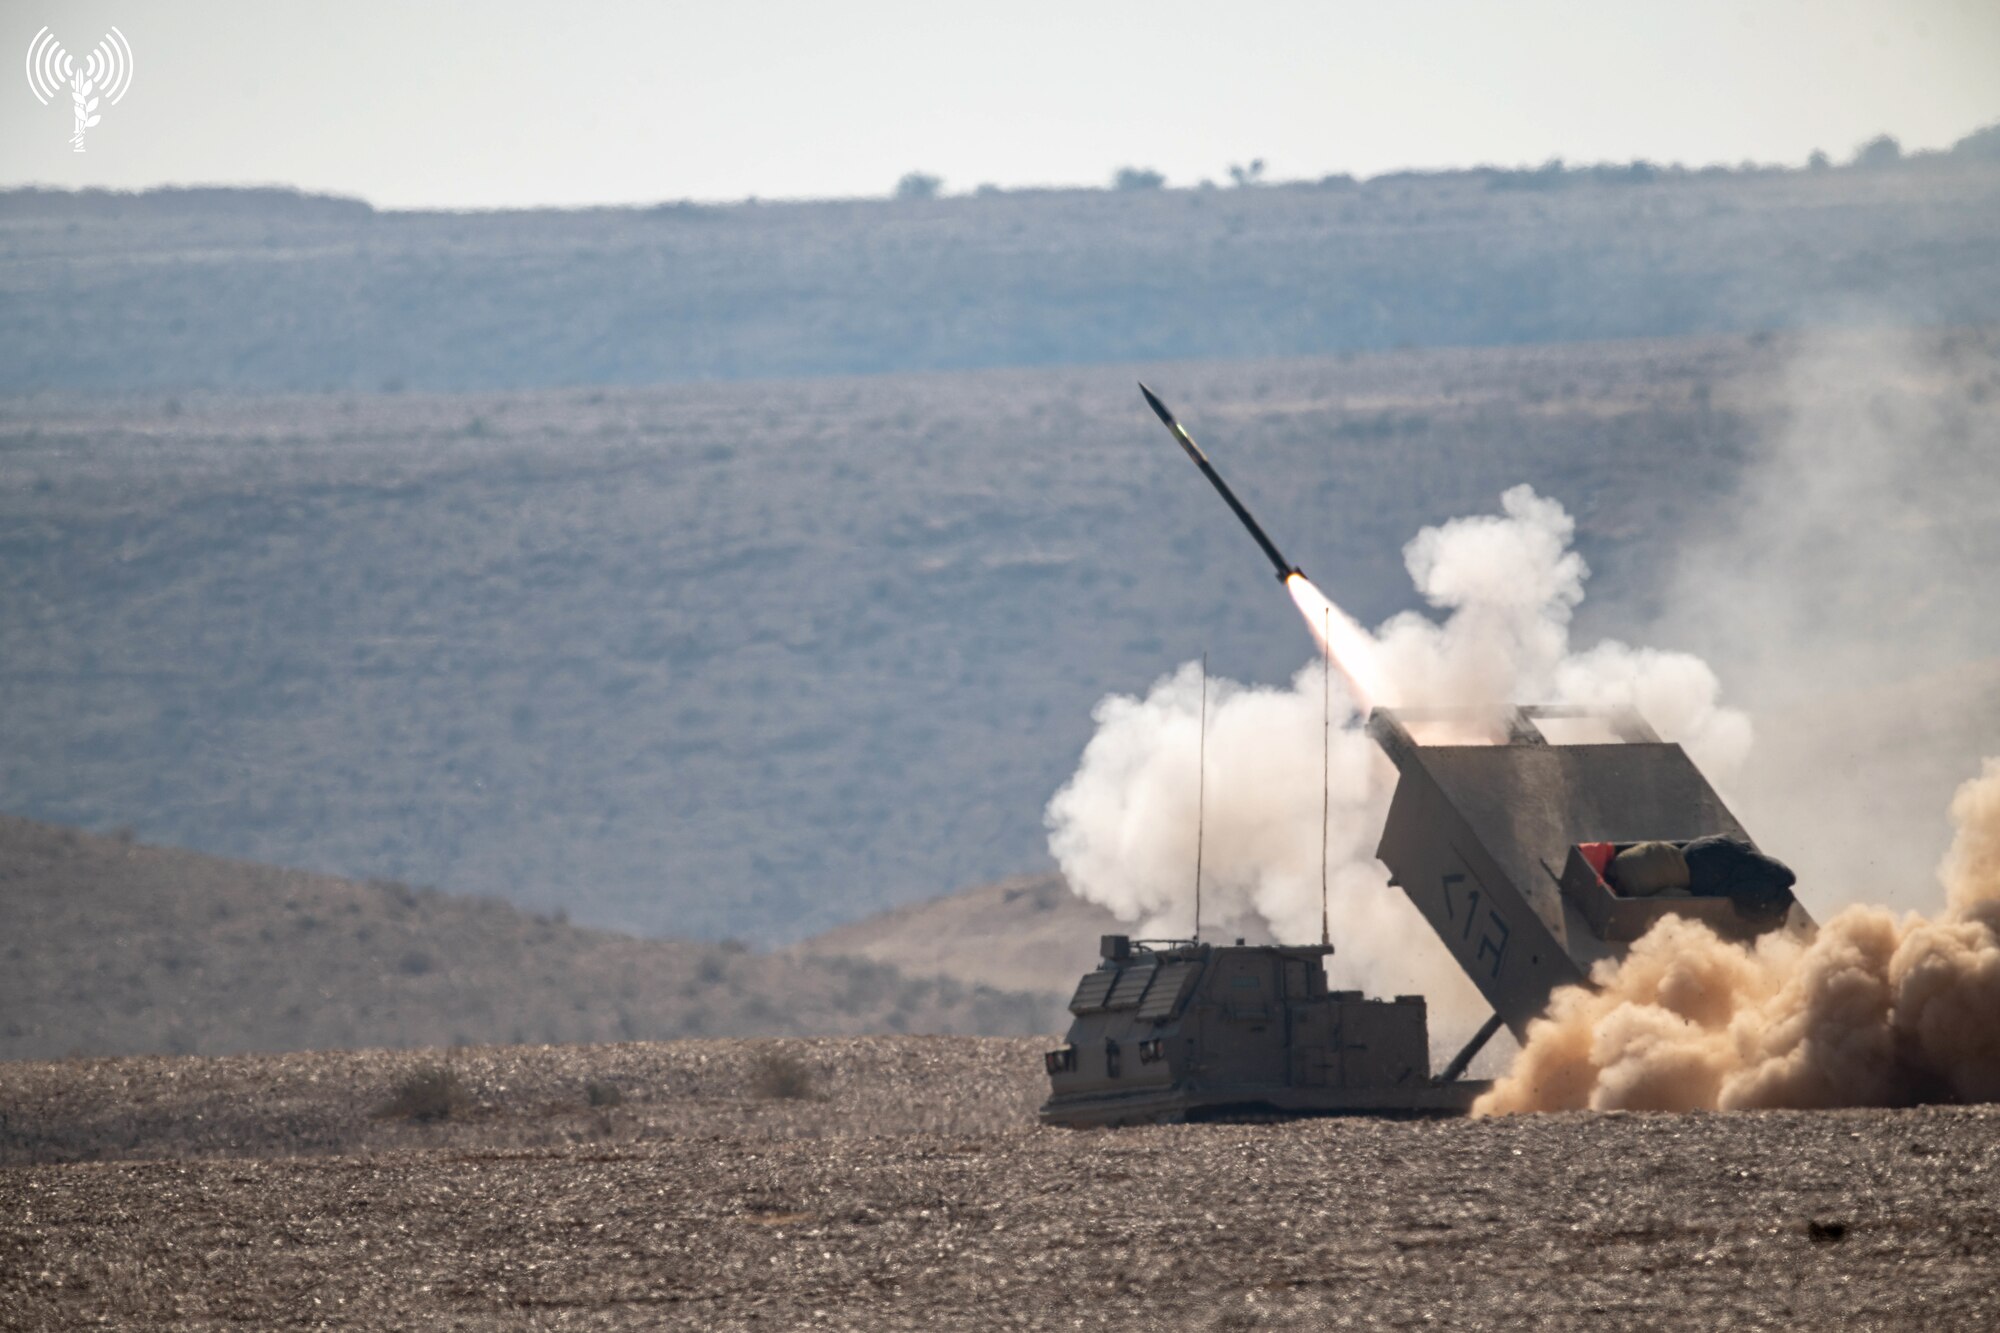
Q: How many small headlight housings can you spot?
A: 2